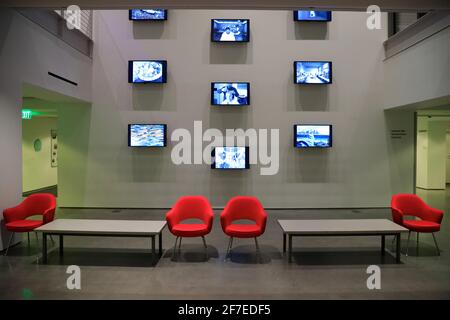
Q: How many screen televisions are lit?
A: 9